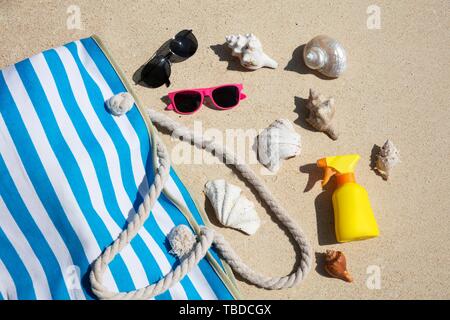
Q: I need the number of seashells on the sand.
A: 7